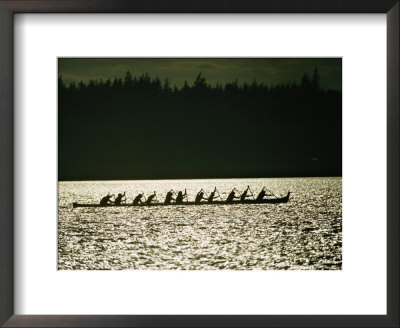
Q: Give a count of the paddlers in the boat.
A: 11